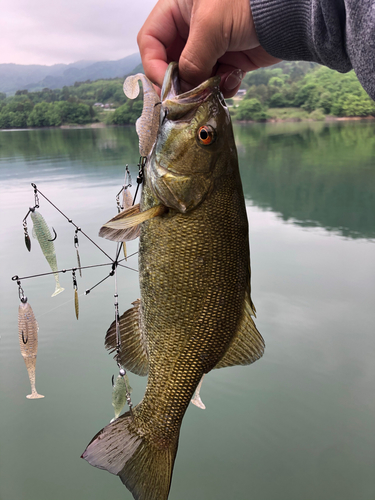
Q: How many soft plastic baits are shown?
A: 6